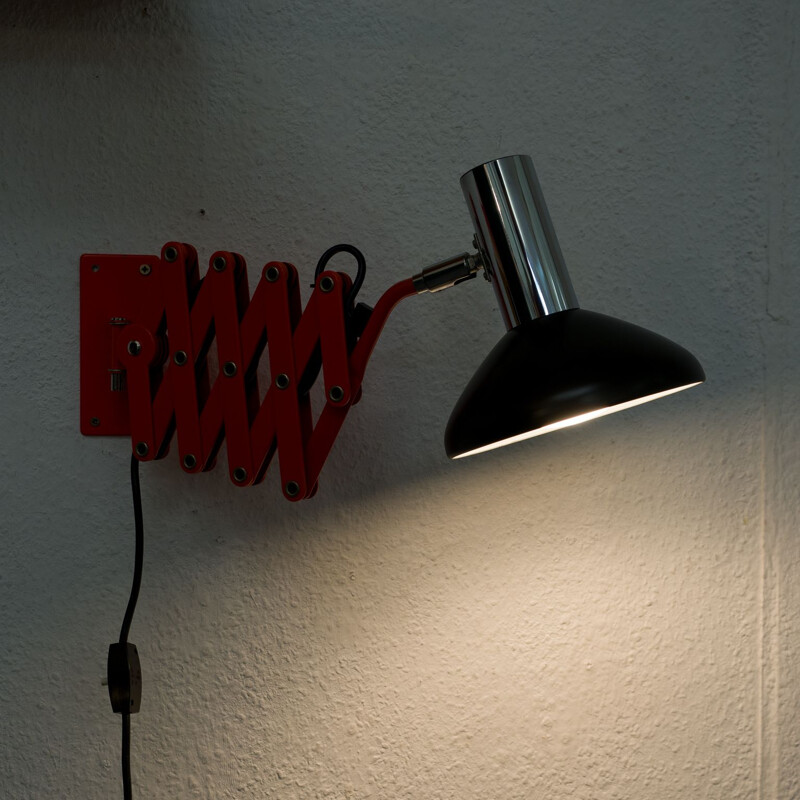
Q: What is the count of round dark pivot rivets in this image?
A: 13